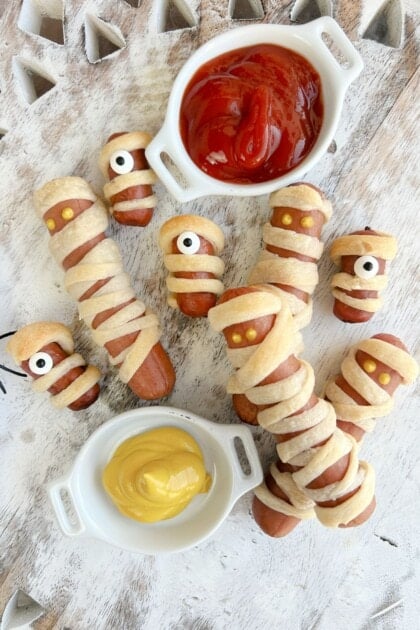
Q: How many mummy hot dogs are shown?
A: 8